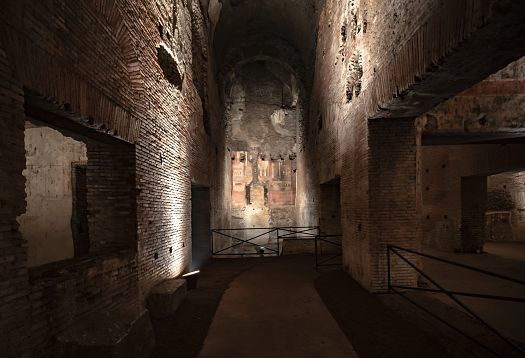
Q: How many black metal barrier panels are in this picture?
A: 4